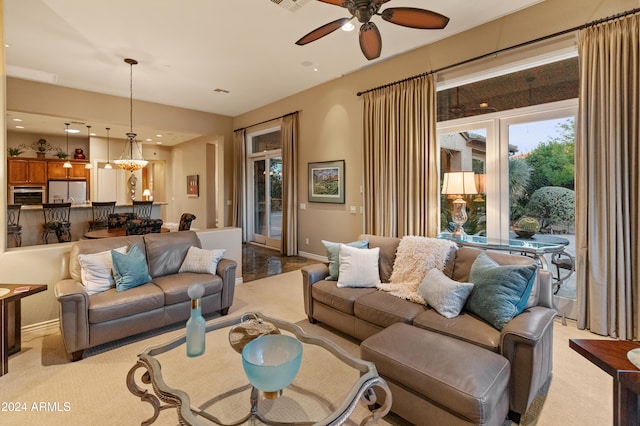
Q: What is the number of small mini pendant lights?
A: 3